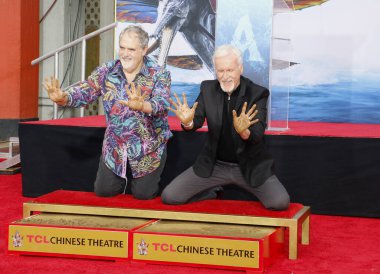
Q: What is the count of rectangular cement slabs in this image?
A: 2